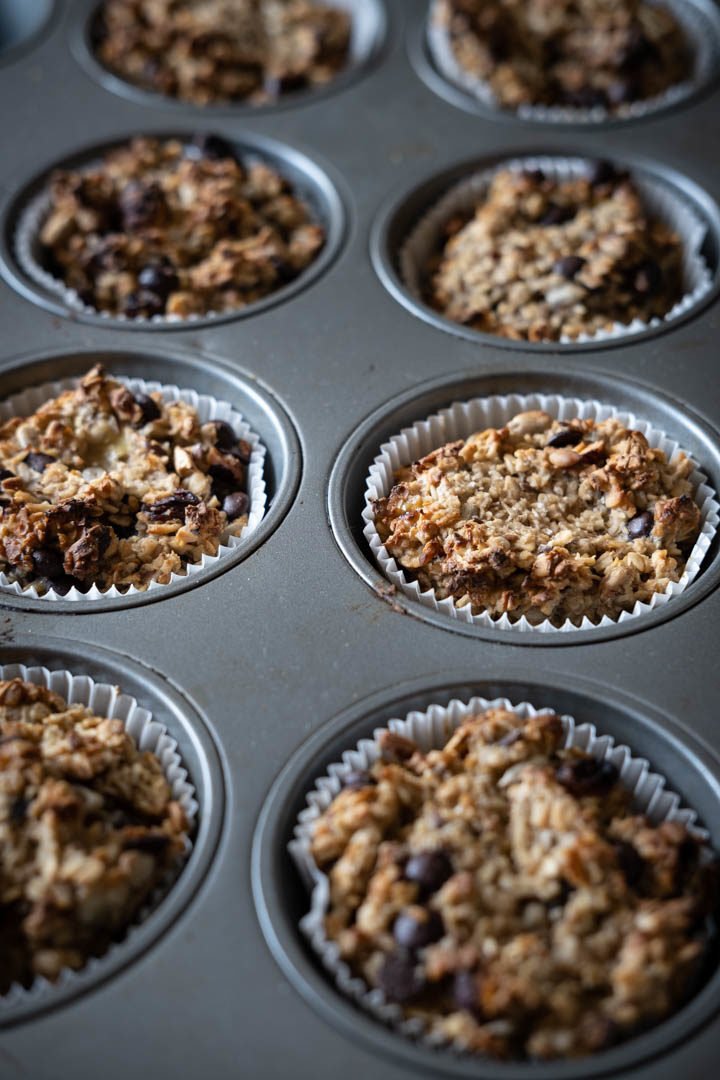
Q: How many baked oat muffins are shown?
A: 8